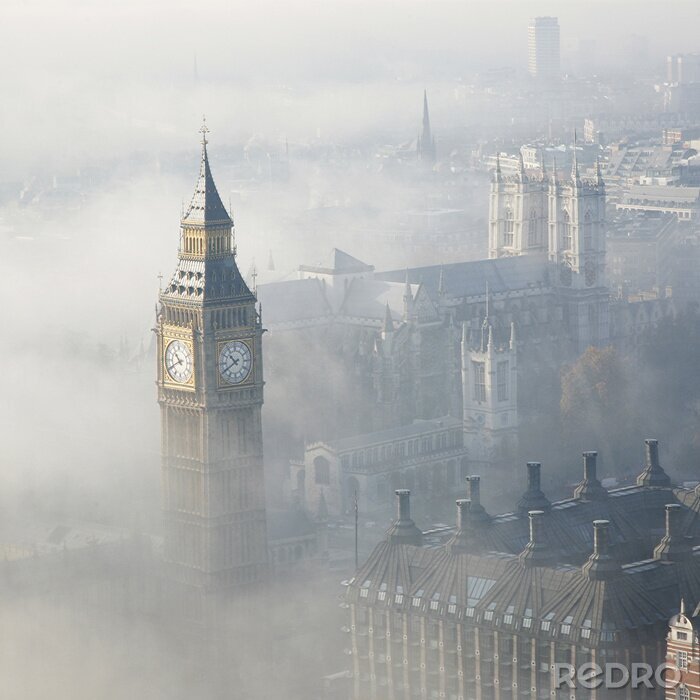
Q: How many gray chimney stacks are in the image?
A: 9